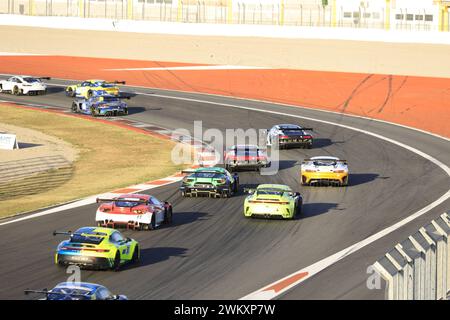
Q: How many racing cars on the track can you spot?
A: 11